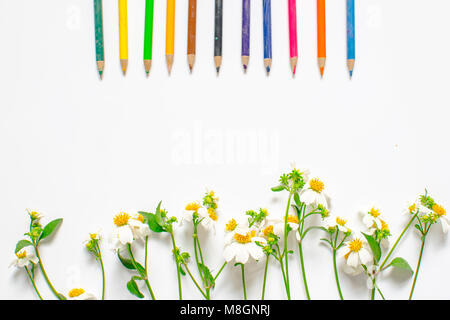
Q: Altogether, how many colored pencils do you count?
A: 11